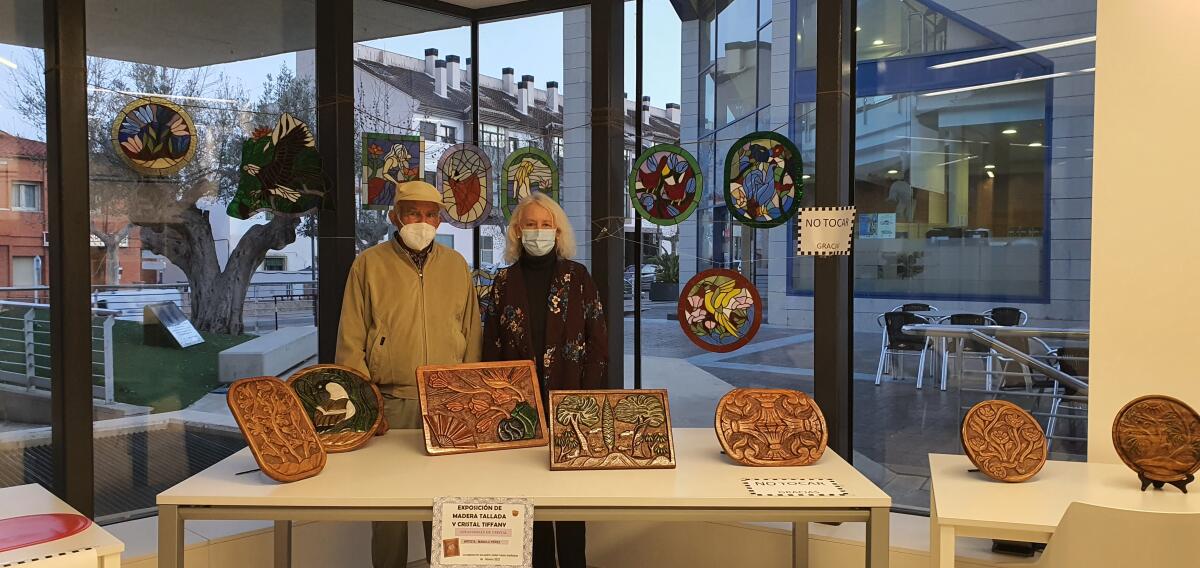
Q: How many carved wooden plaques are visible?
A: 7